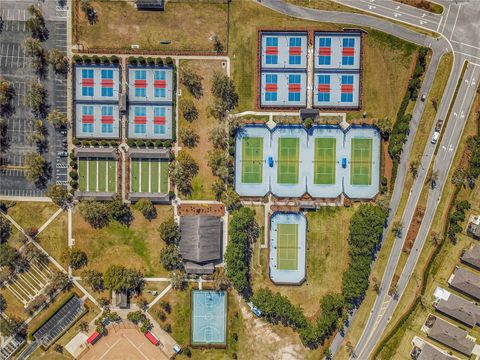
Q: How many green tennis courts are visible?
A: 5